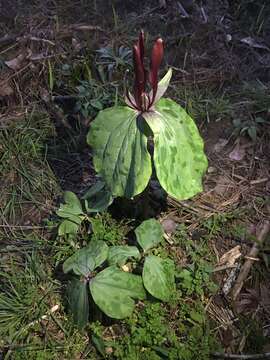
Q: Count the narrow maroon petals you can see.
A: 3